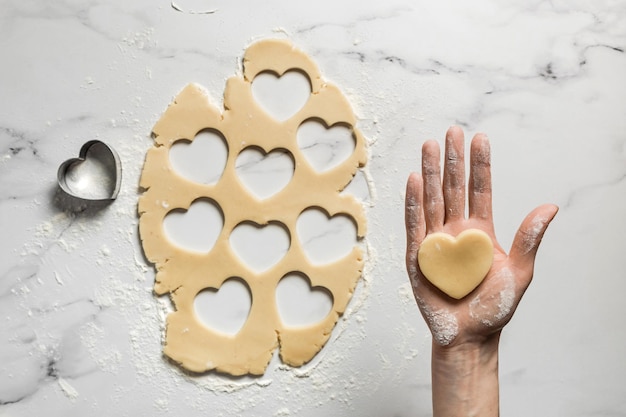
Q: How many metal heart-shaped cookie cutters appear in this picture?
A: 1